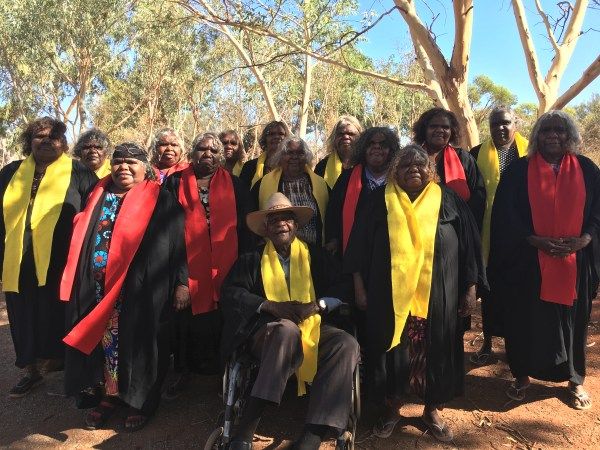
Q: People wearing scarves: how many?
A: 15